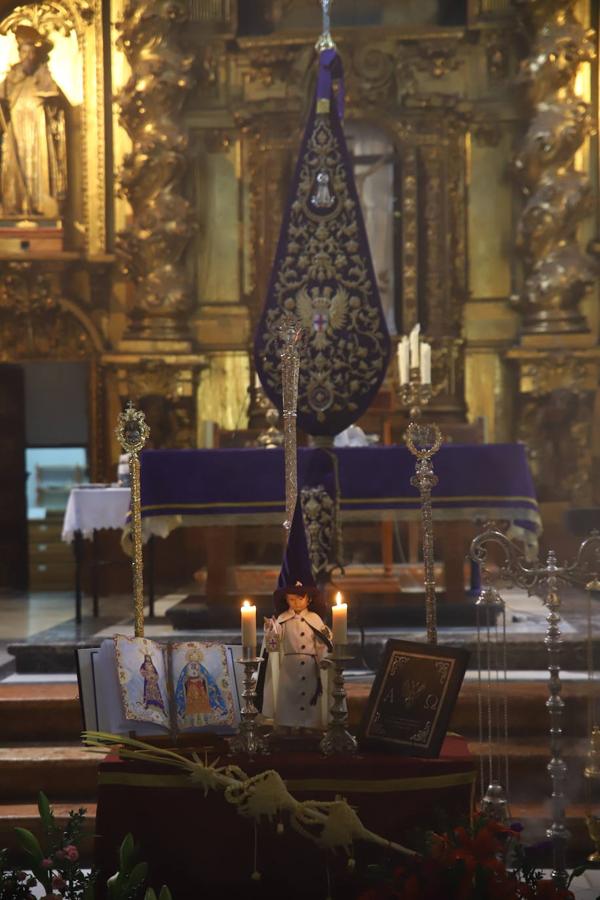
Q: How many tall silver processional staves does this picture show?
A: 3